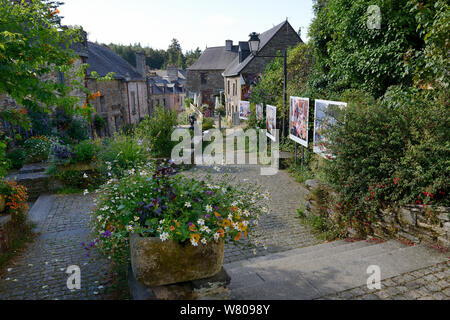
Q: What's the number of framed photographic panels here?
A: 5